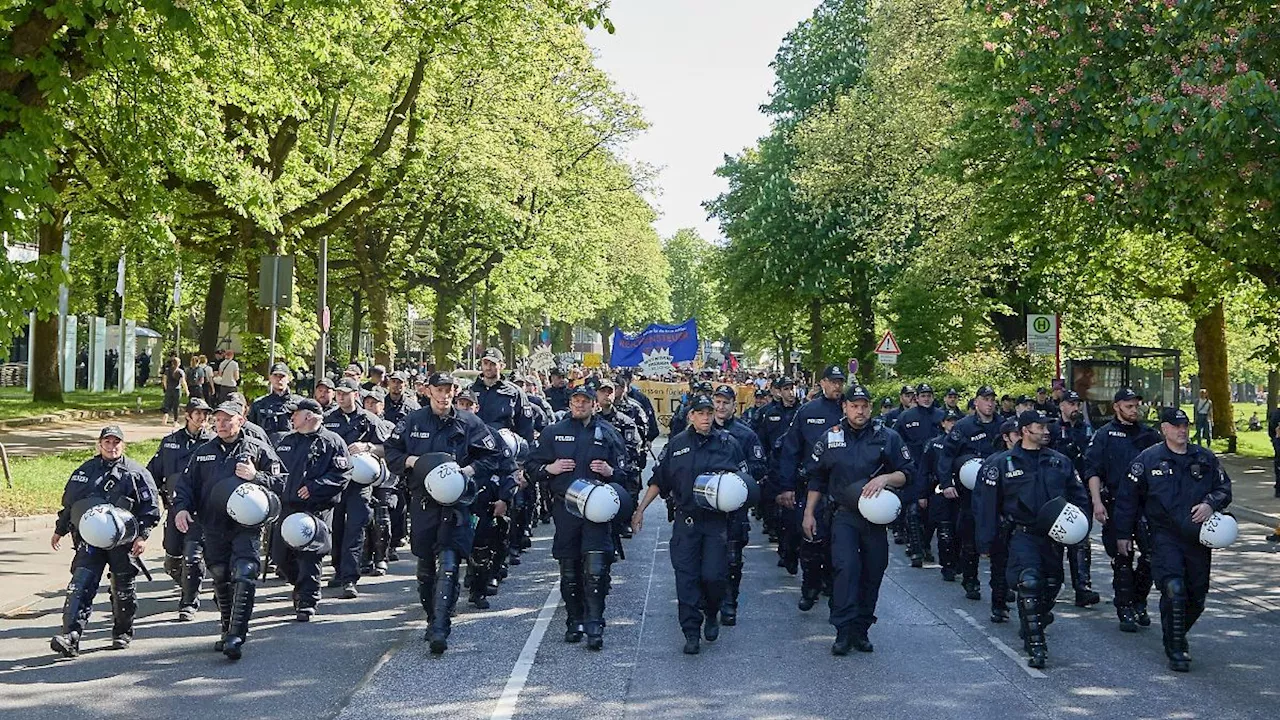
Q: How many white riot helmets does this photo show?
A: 12